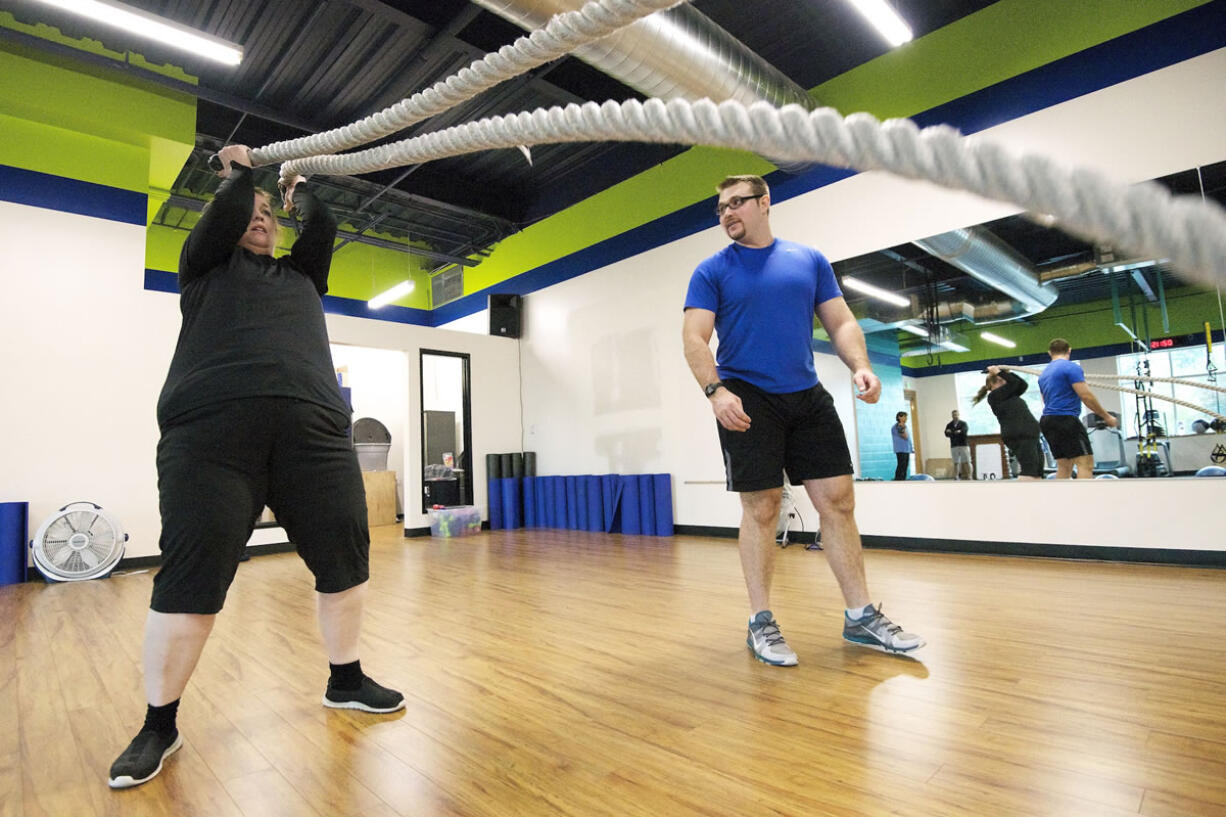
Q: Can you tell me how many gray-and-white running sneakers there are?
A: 2